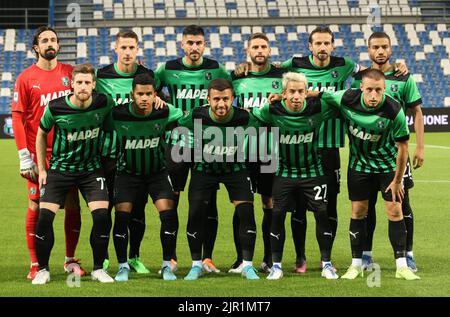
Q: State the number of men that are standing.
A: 11